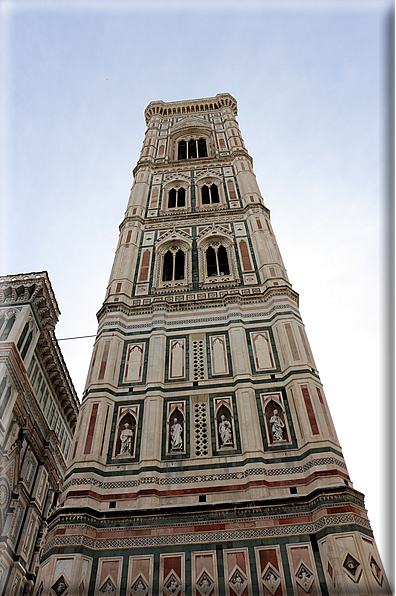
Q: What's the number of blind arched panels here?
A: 4